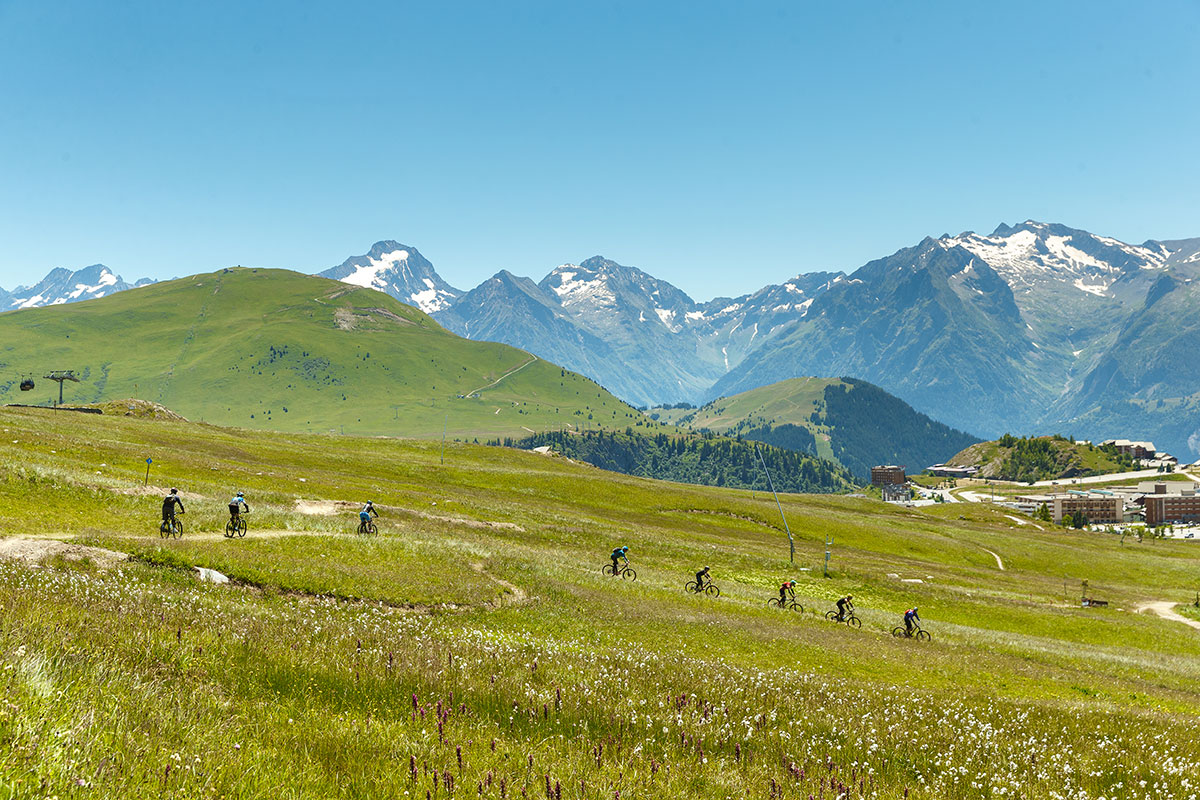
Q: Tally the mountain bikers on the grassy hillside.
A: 8